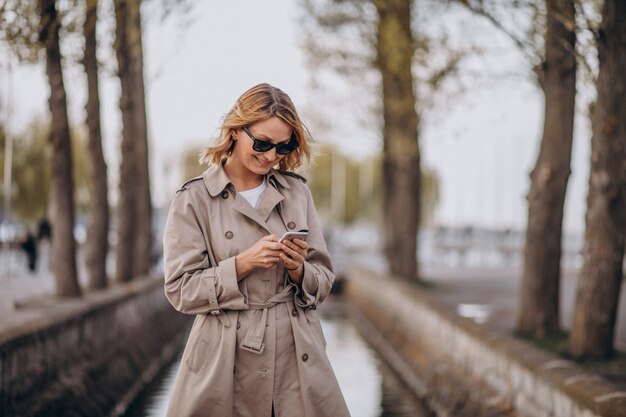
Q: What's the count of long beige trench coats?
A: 1